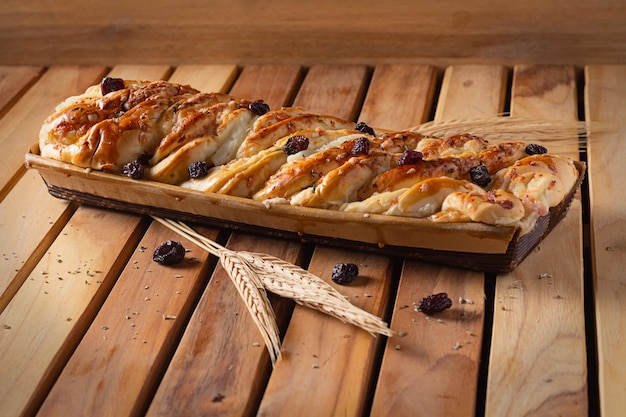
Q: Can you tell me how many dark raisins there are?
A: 13